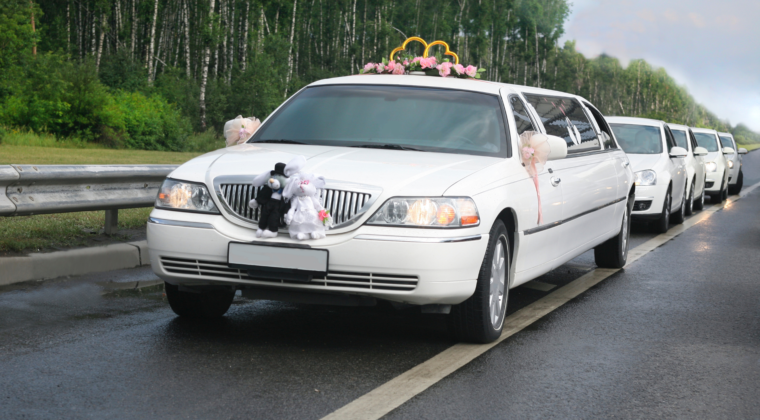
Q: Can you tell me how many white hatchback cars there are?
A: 4